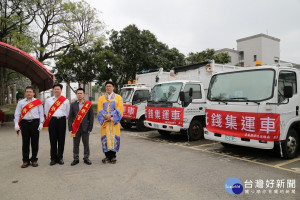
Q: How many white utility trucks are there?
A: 3